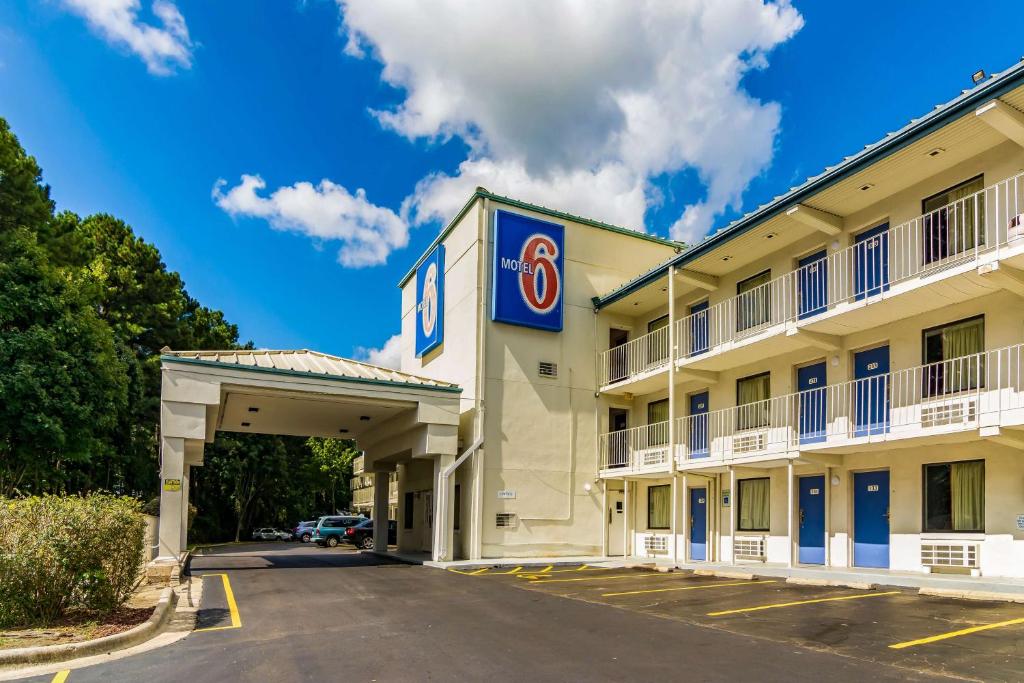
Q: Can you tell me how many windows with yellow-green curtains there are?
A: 9